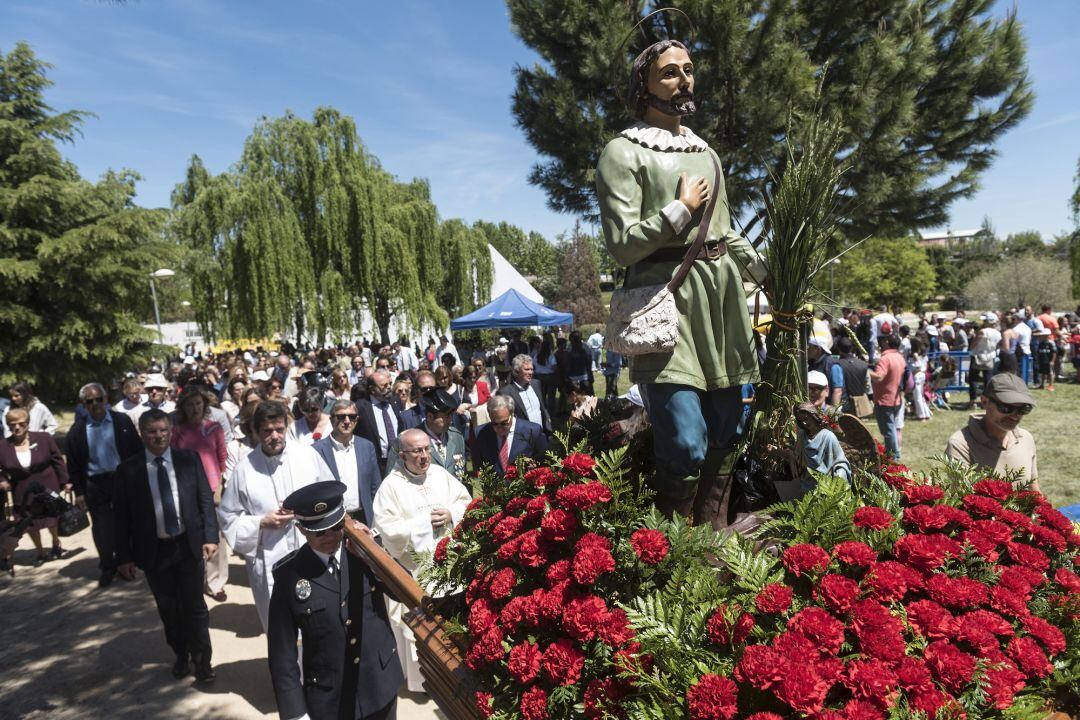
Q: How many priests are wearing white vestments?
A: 2